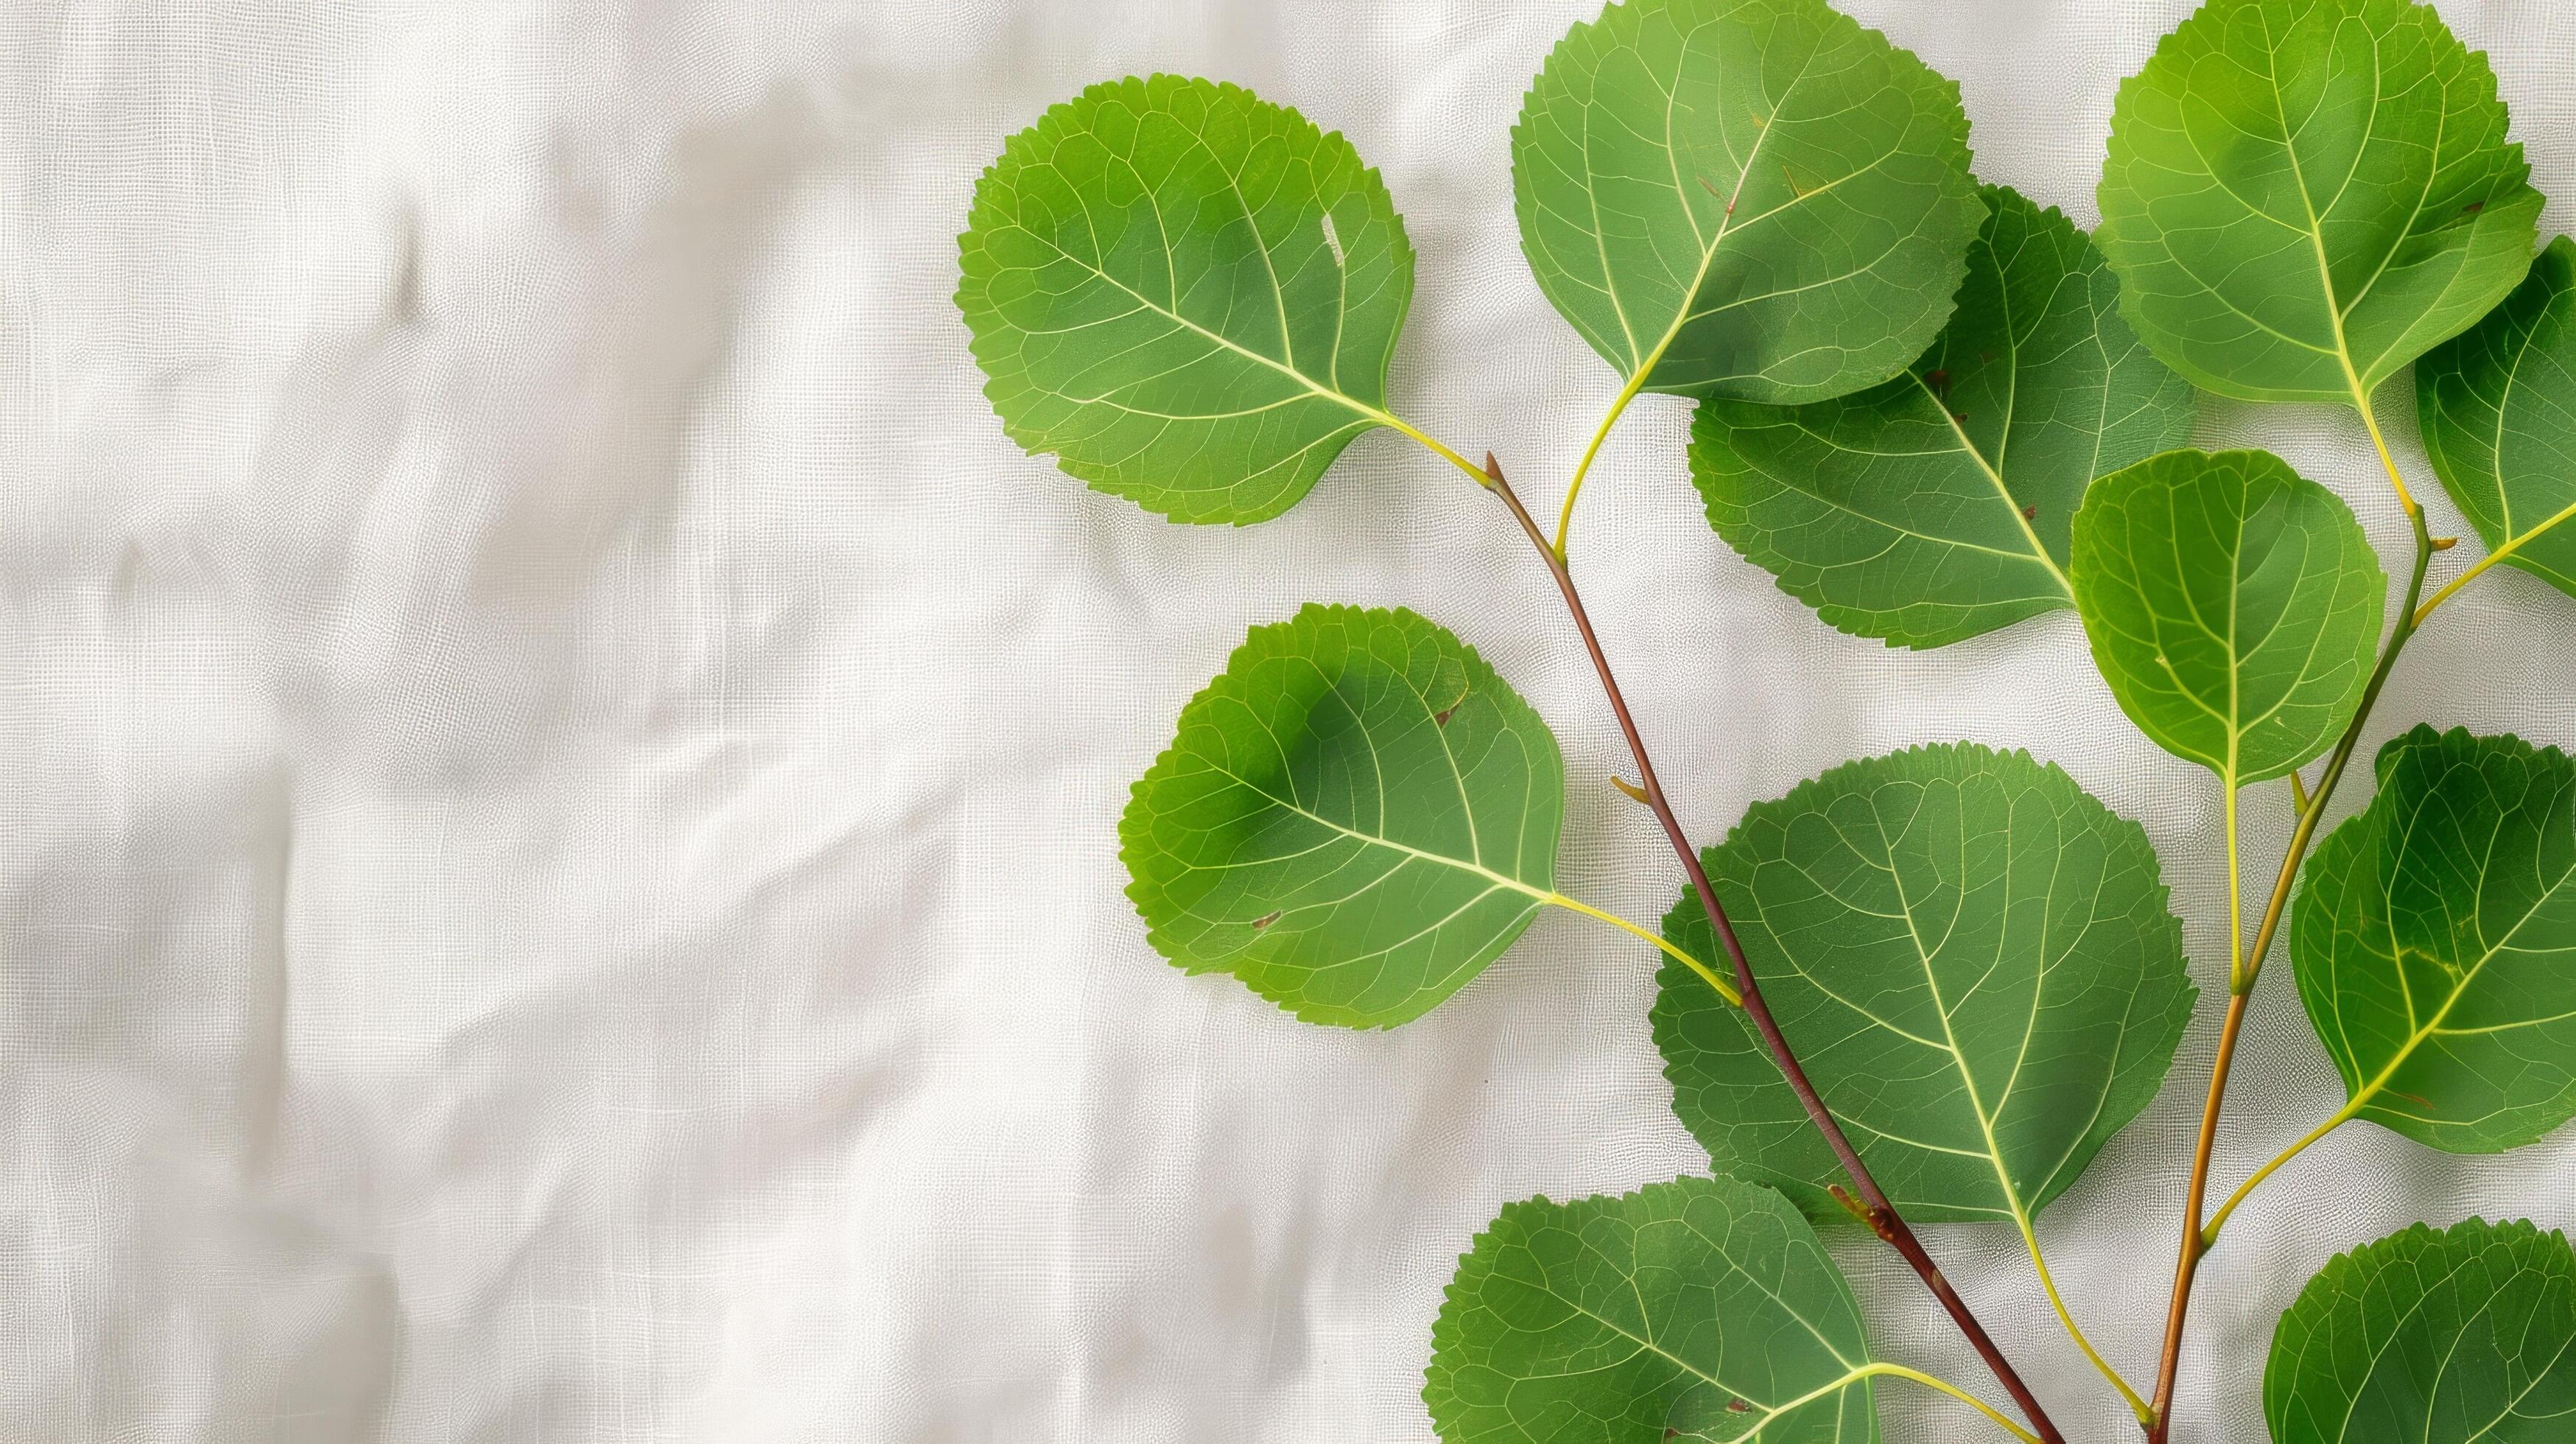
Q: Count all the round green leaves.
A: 11